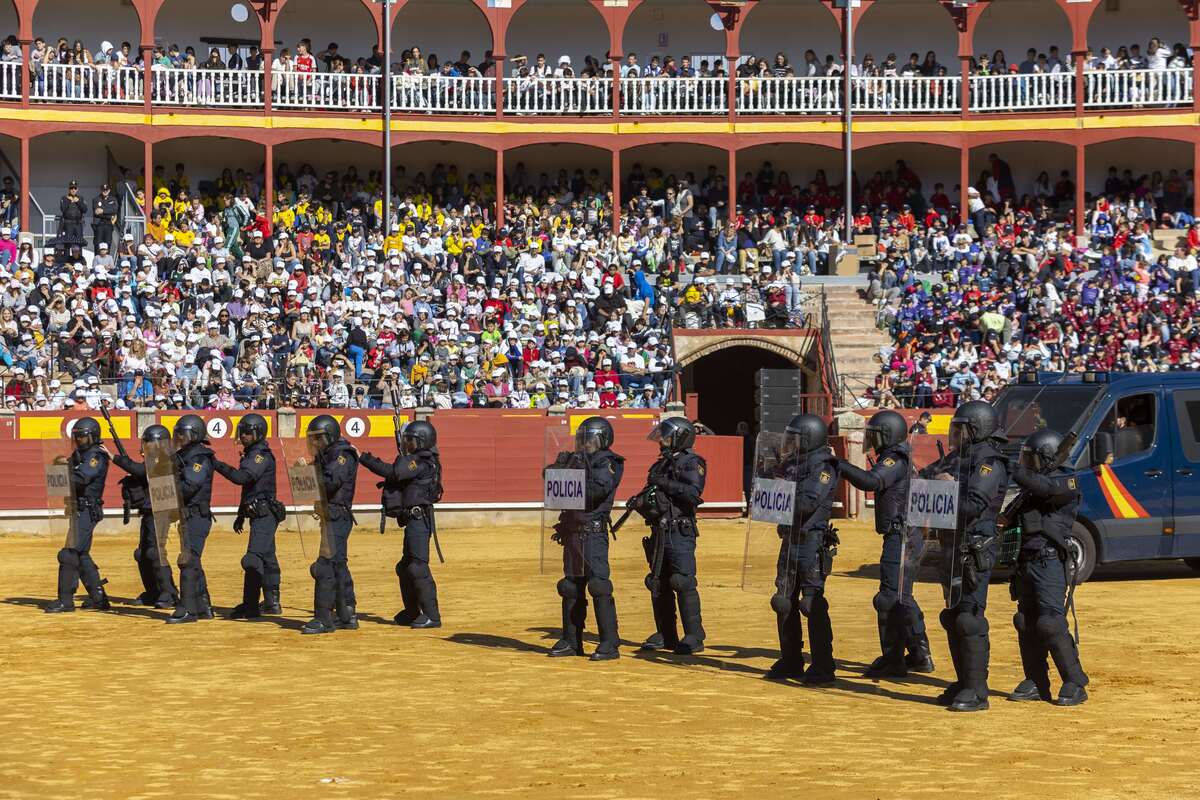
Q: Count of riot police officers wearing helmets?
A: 12